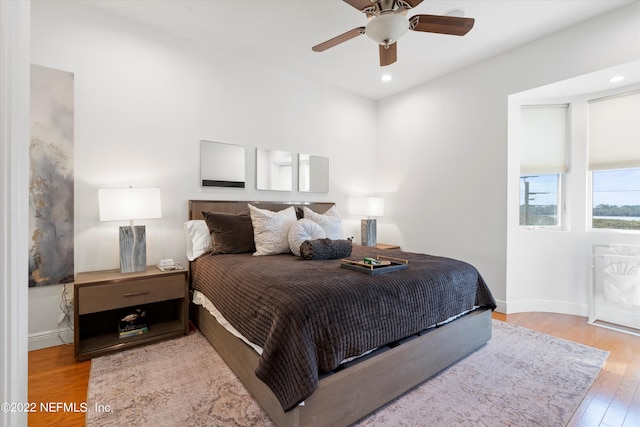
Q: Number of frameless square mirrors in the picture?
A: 3